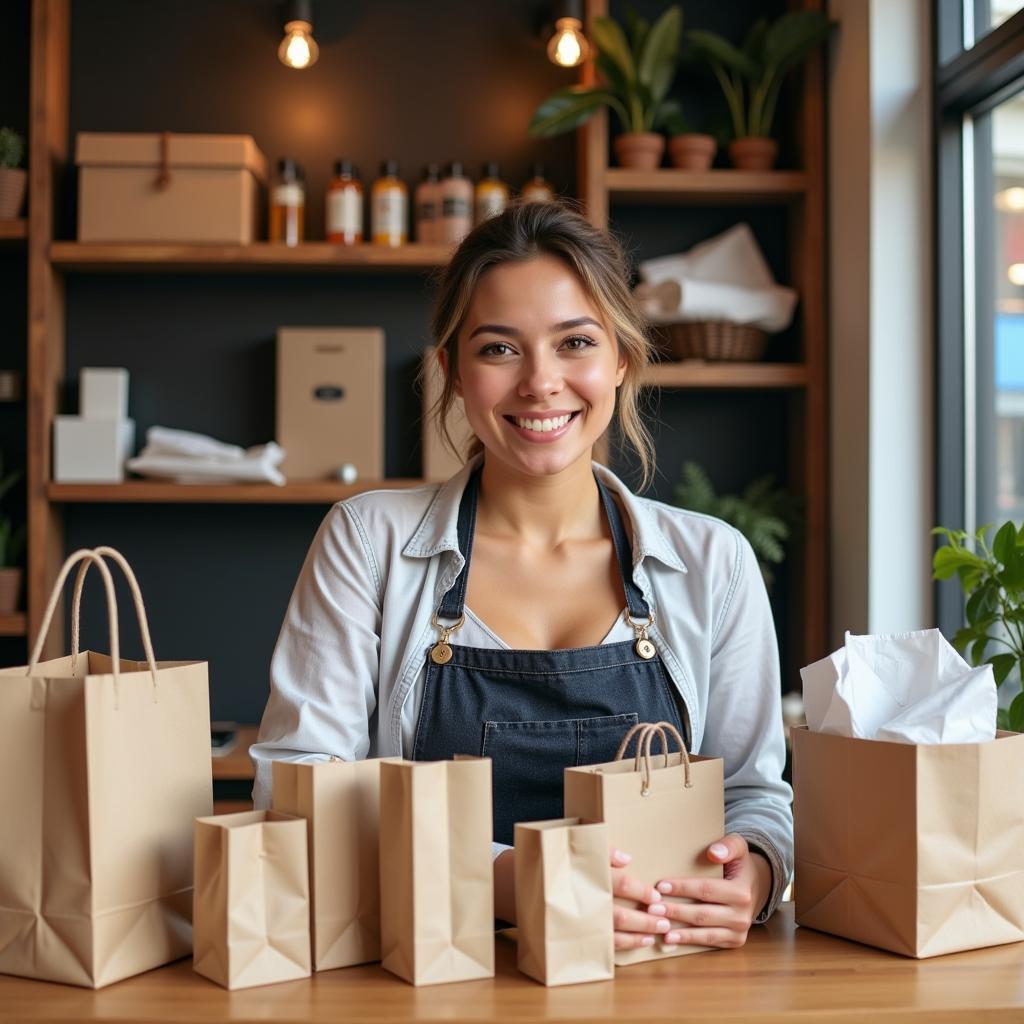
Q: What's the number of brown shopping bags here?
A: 7